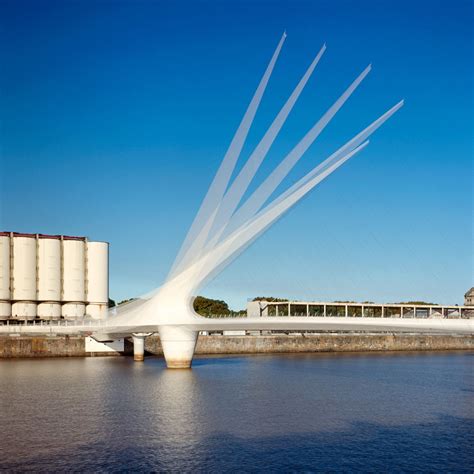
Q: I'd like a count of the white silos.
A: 5